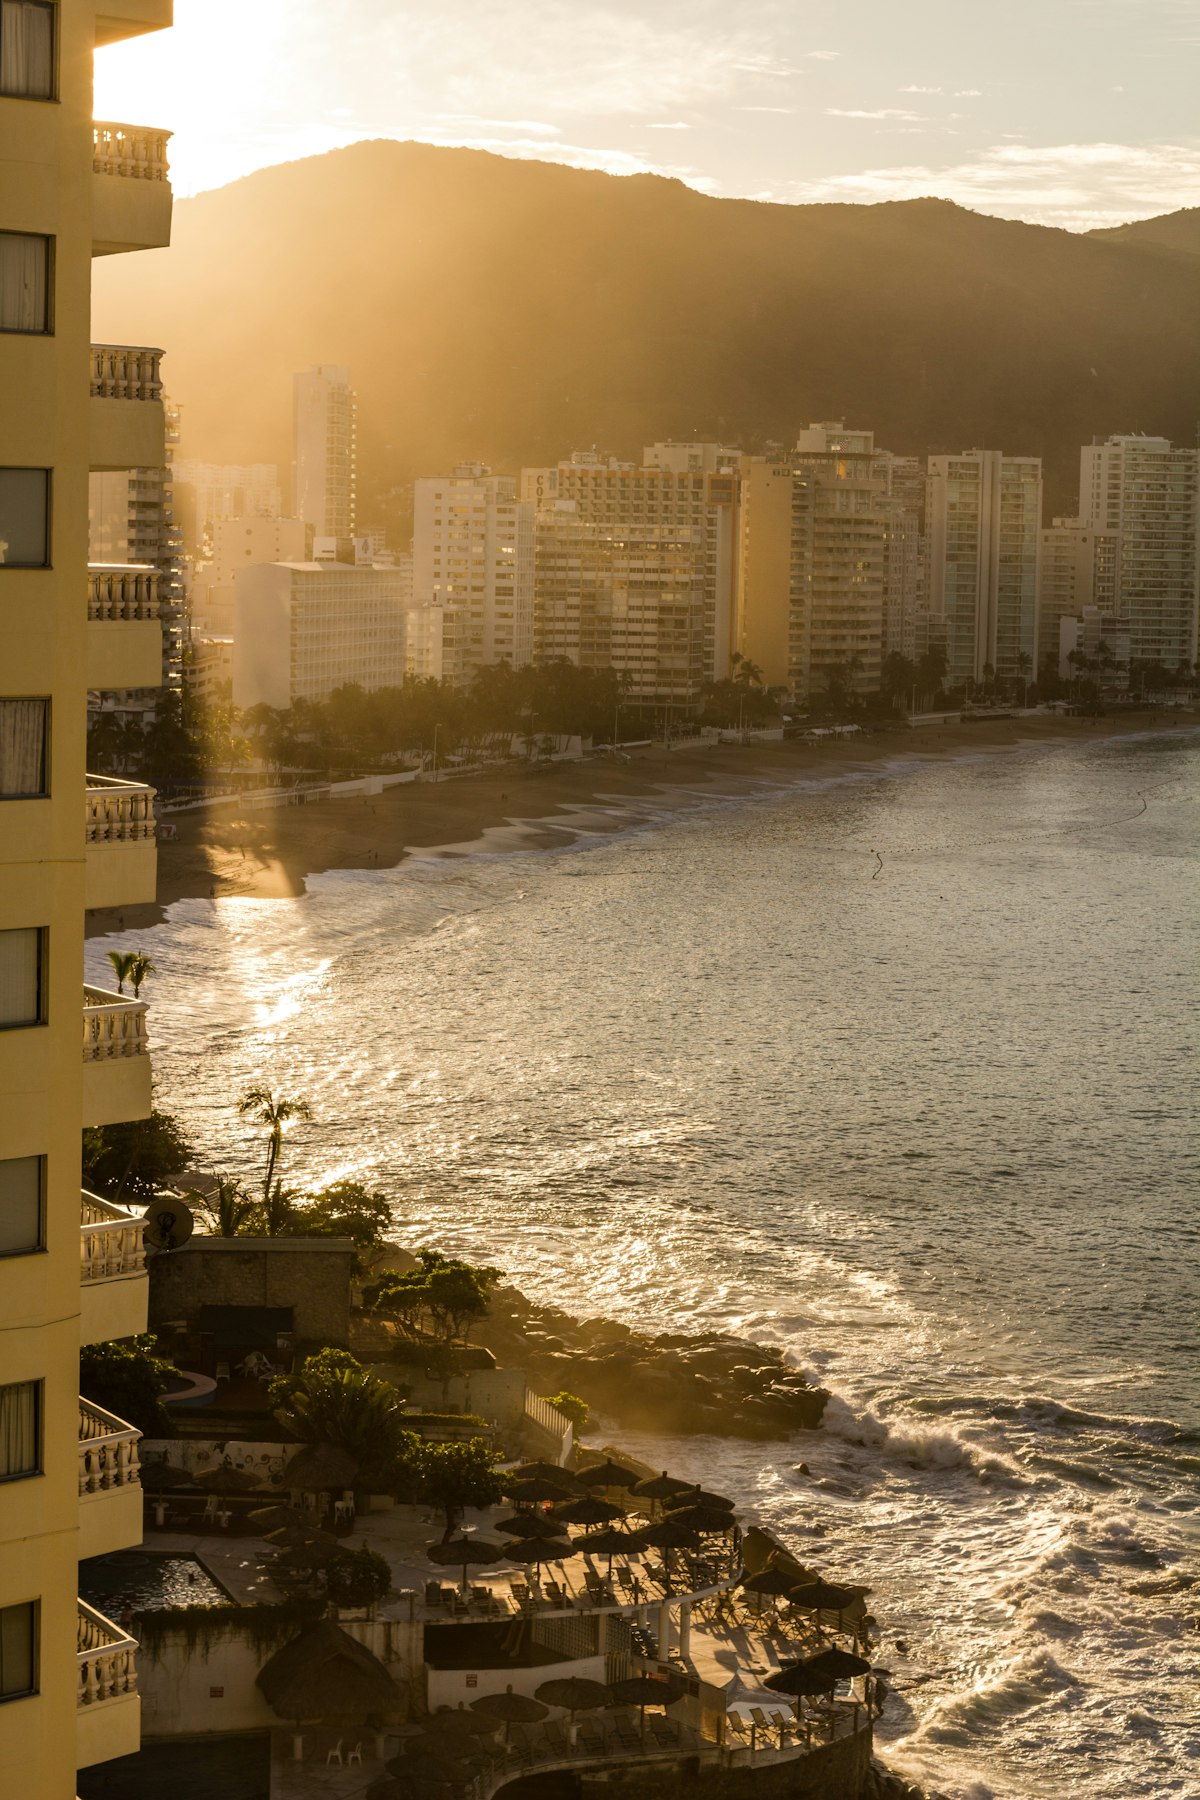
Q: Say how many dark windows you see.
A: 8